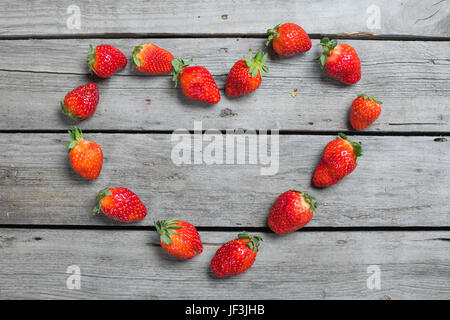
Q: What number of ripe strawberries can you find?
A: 14